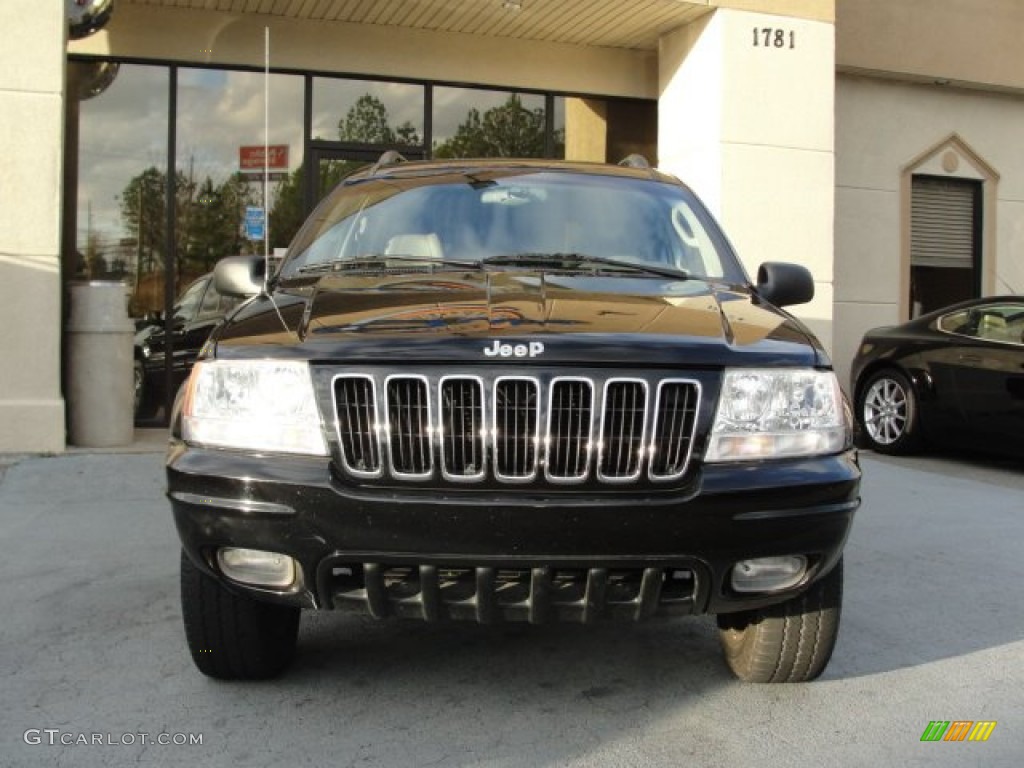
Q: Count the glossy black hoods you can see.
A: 1